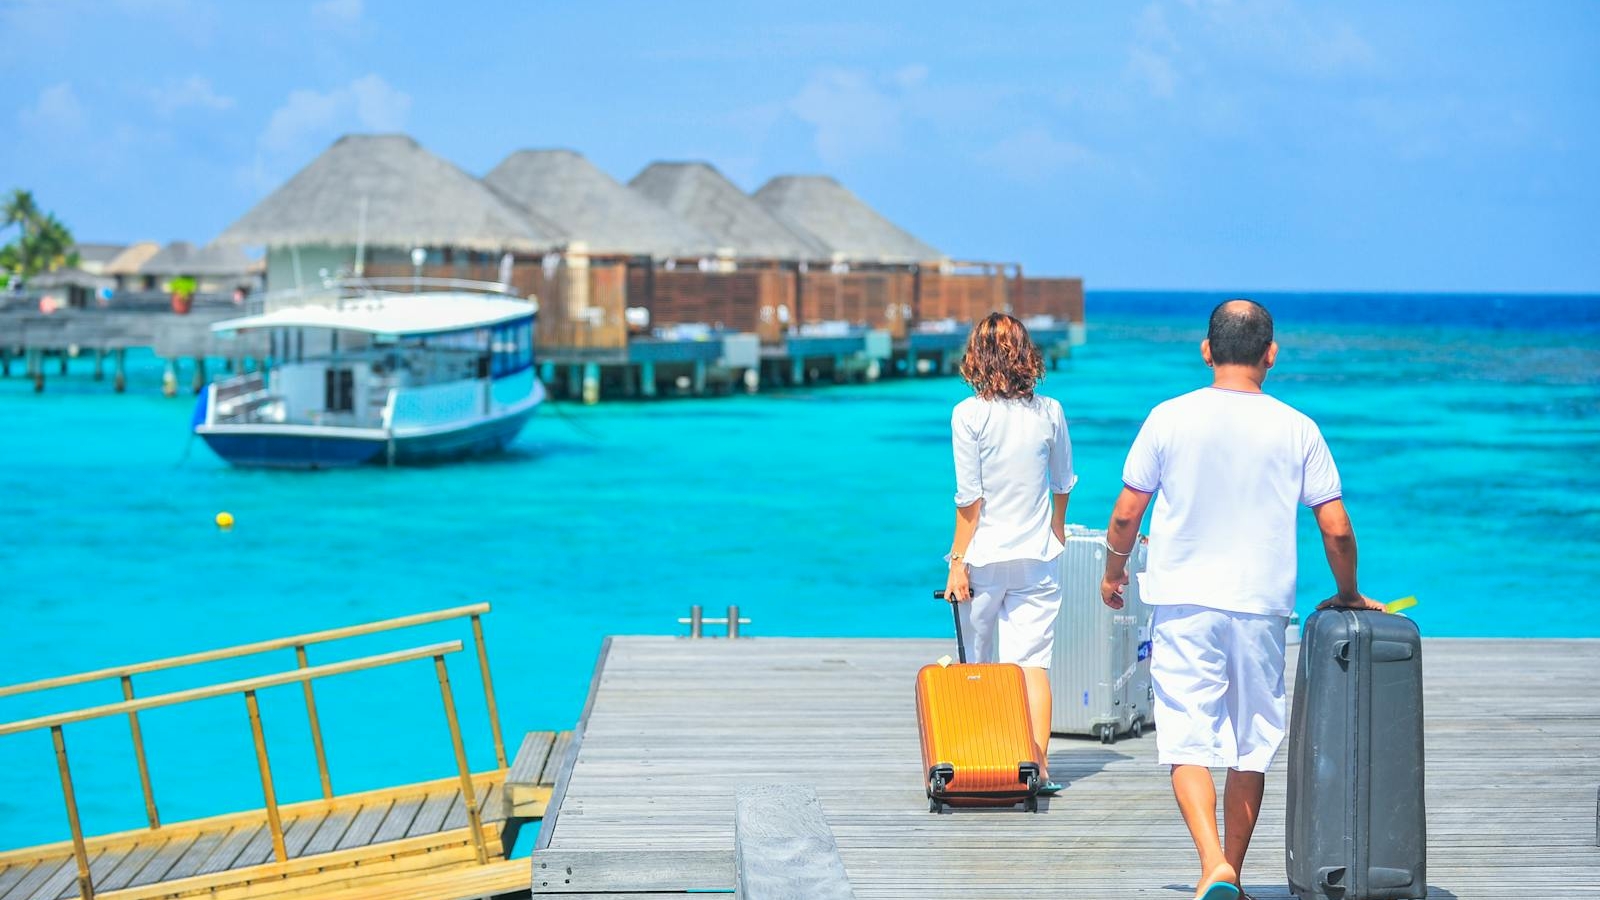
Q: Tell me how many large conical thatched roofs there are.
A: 4